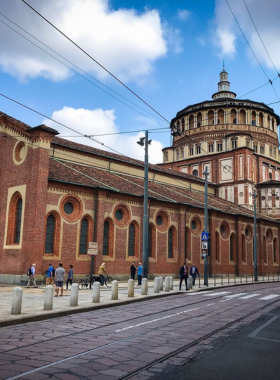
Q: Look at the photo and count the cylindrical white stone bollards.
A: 12